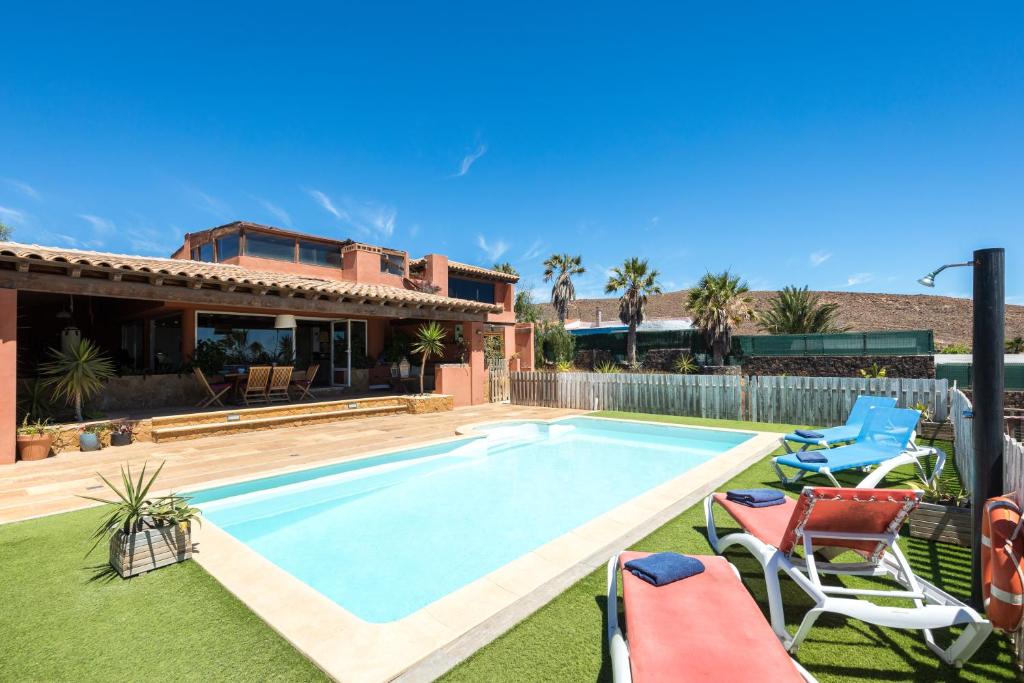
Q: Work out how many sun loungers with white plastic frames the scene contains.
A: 4